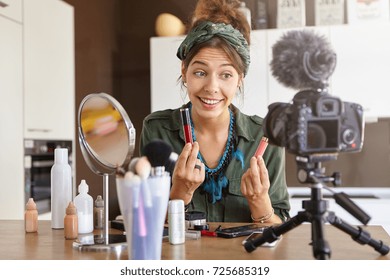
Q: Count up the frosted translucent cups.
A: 1